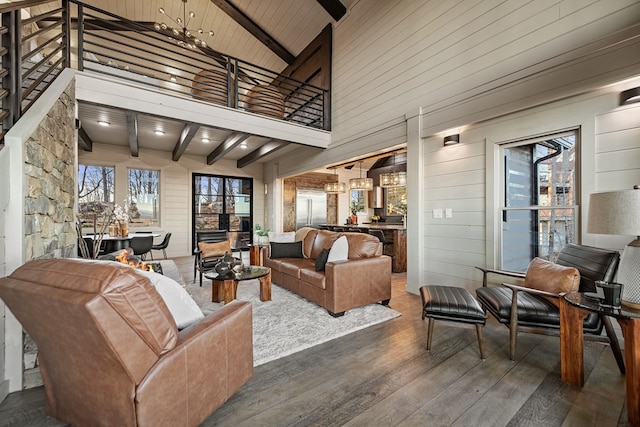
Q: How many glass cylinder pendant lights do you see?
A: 3